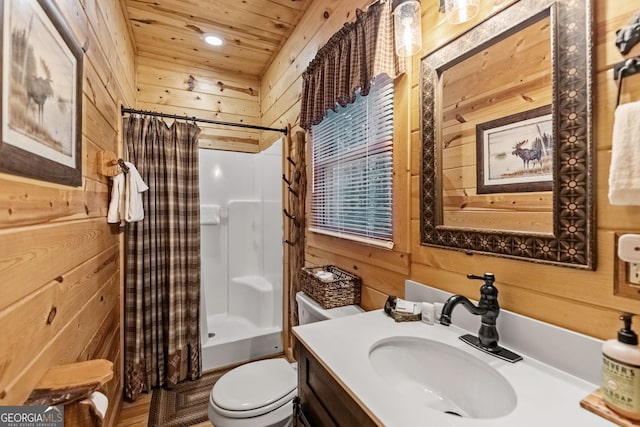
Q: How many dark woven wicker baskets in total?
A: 1